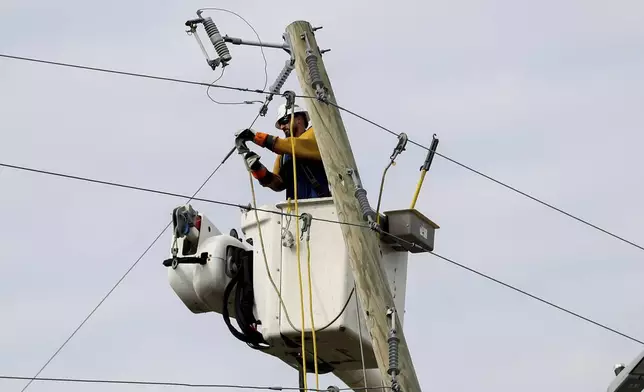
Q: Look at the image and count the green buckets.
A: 0